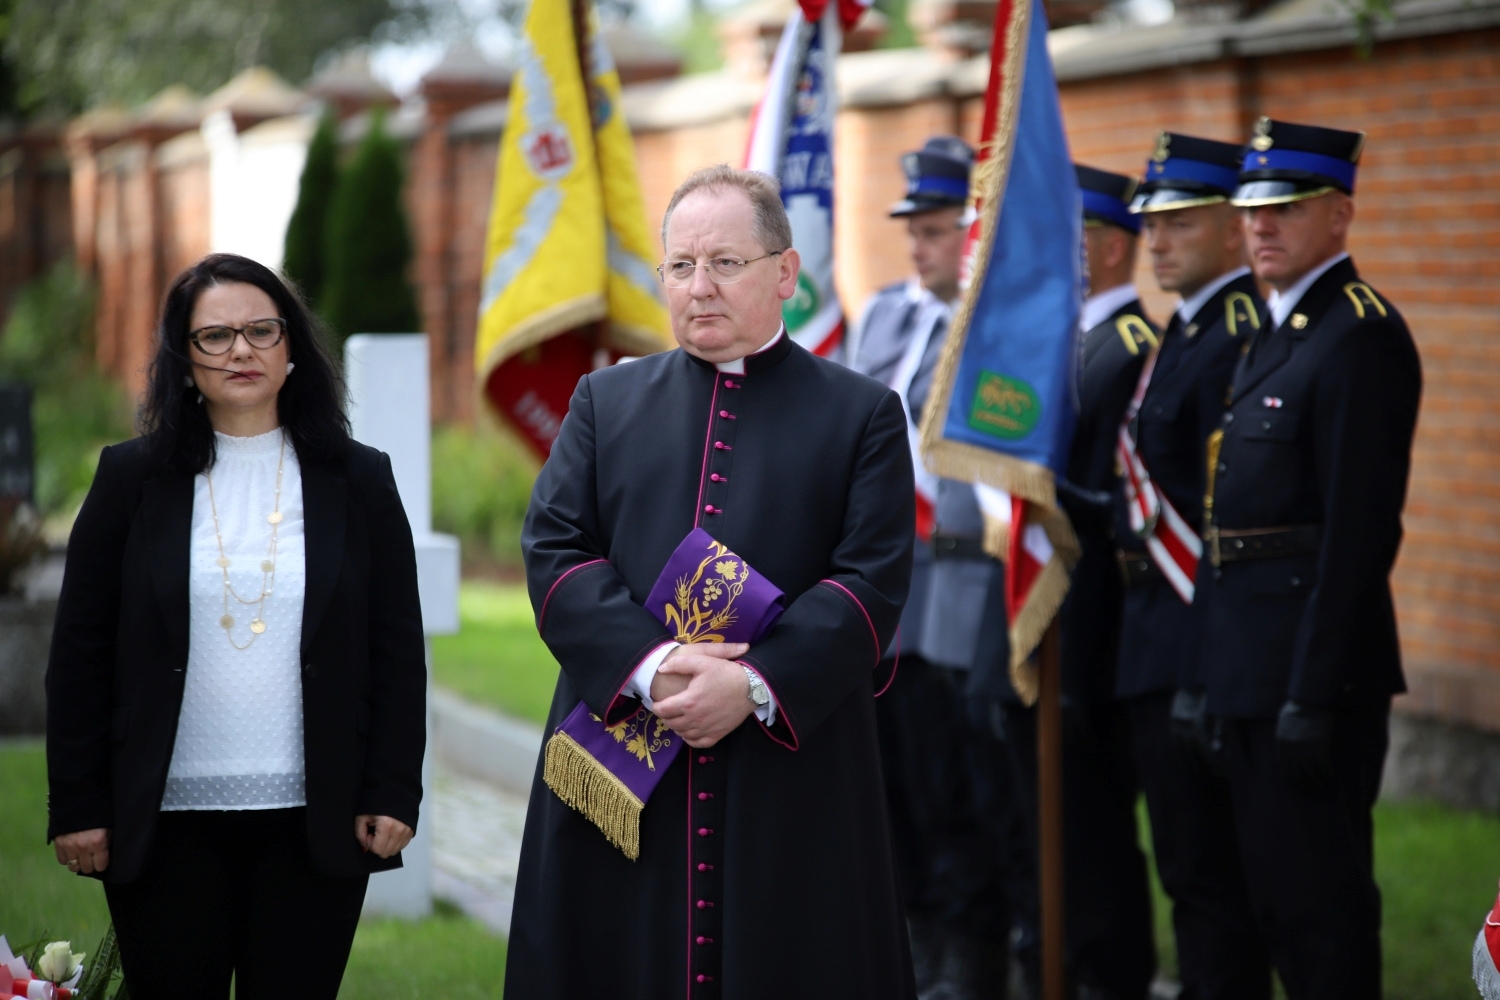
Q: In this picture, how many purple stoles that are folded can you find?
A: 1